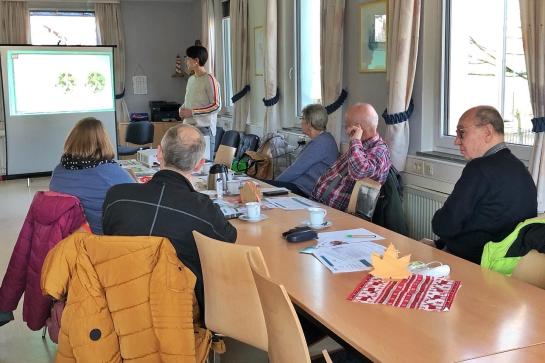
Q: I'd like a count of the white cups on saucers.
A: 2